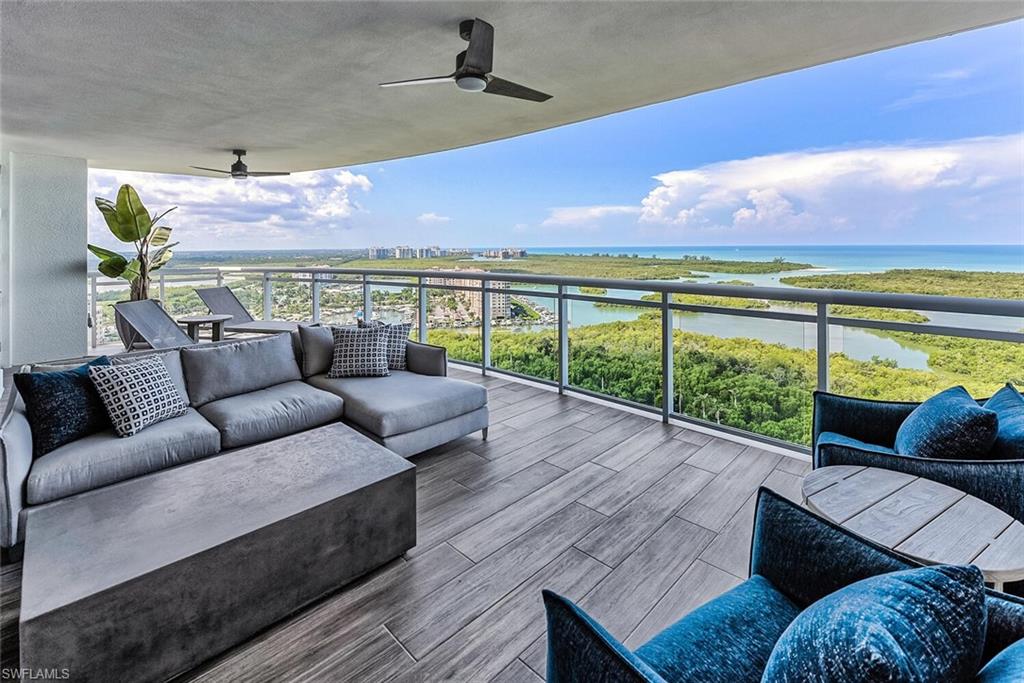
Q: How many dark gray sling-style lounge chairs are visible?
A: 2